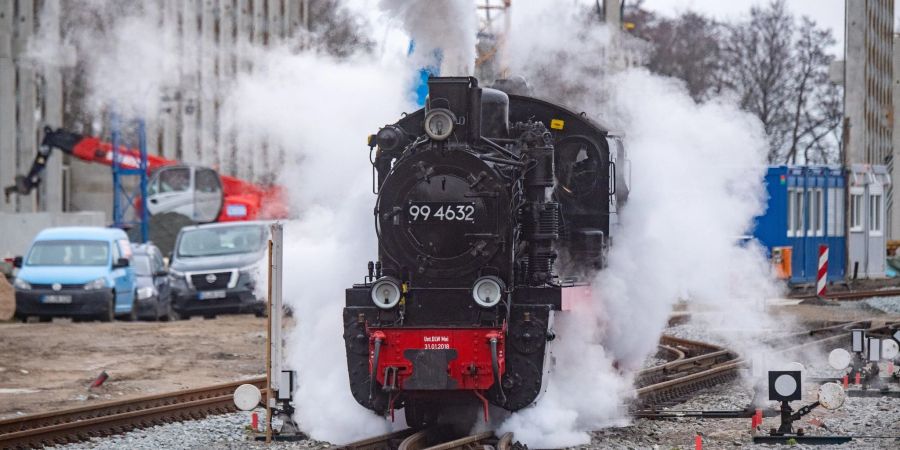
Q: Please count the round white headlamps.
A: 3